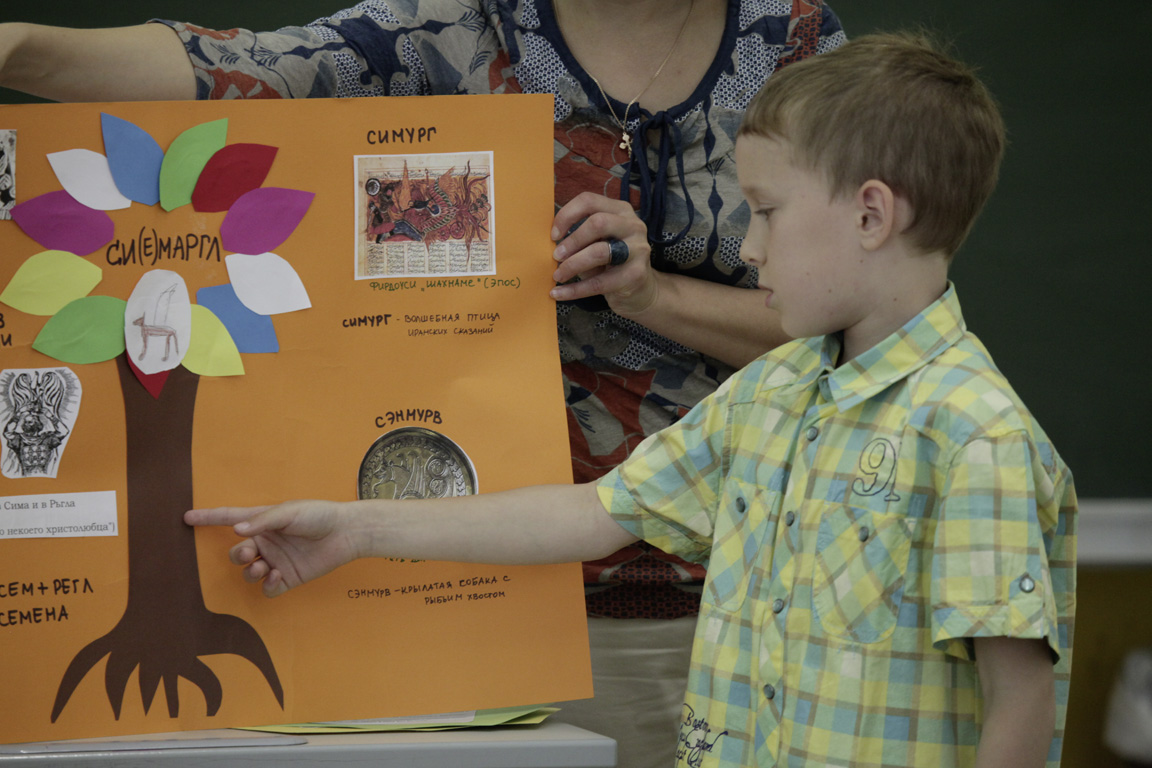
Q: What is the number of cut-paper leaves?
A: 12